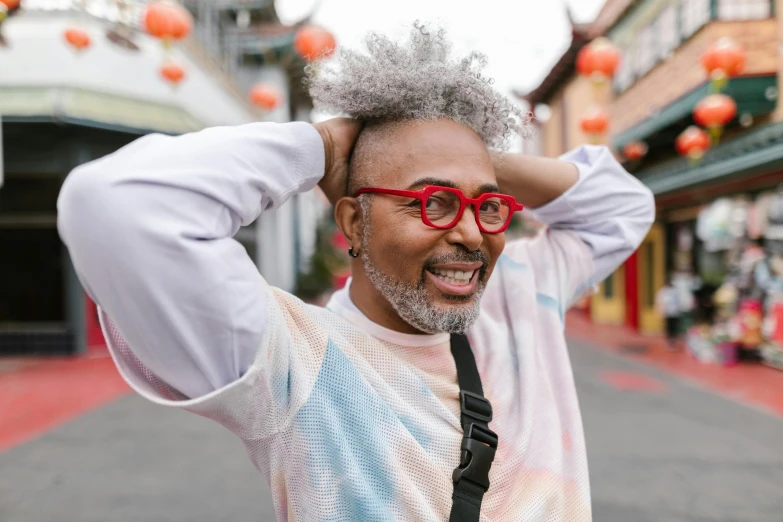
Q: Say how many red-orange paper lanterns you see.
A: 12